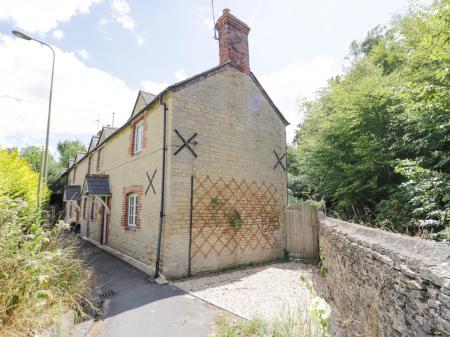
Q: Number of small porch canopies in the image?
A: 2